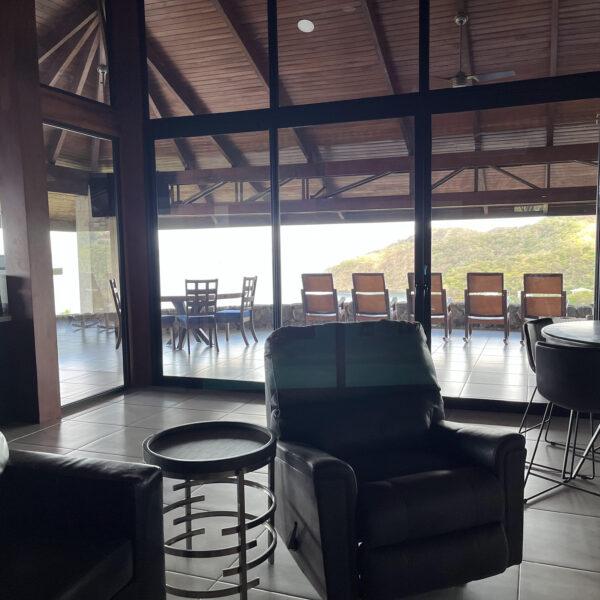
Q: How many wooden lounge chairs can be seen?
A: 5